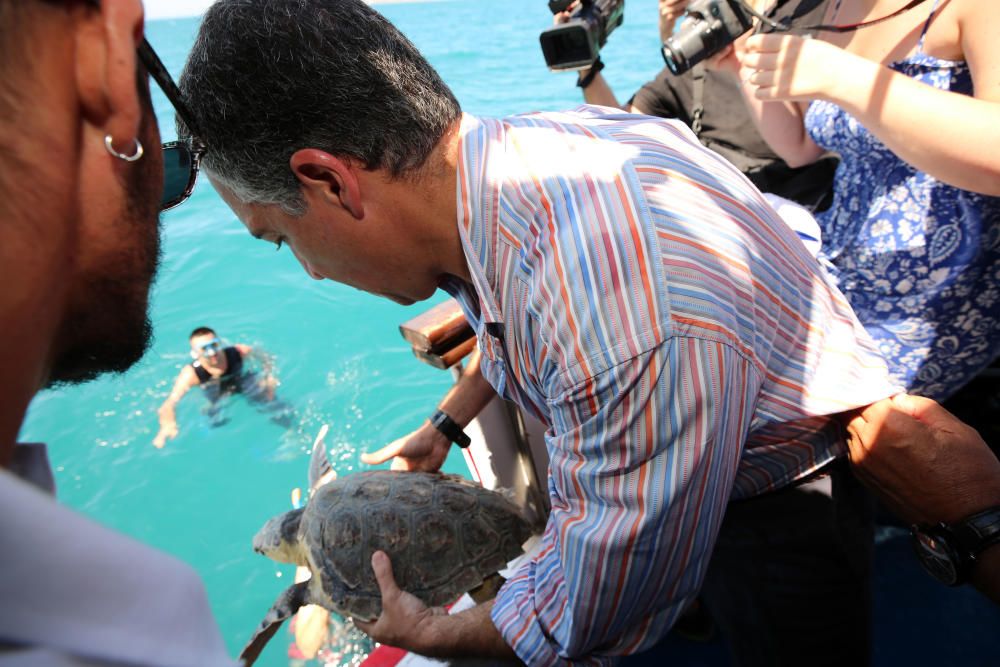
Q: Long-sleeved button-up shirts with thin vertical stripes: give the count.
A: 1